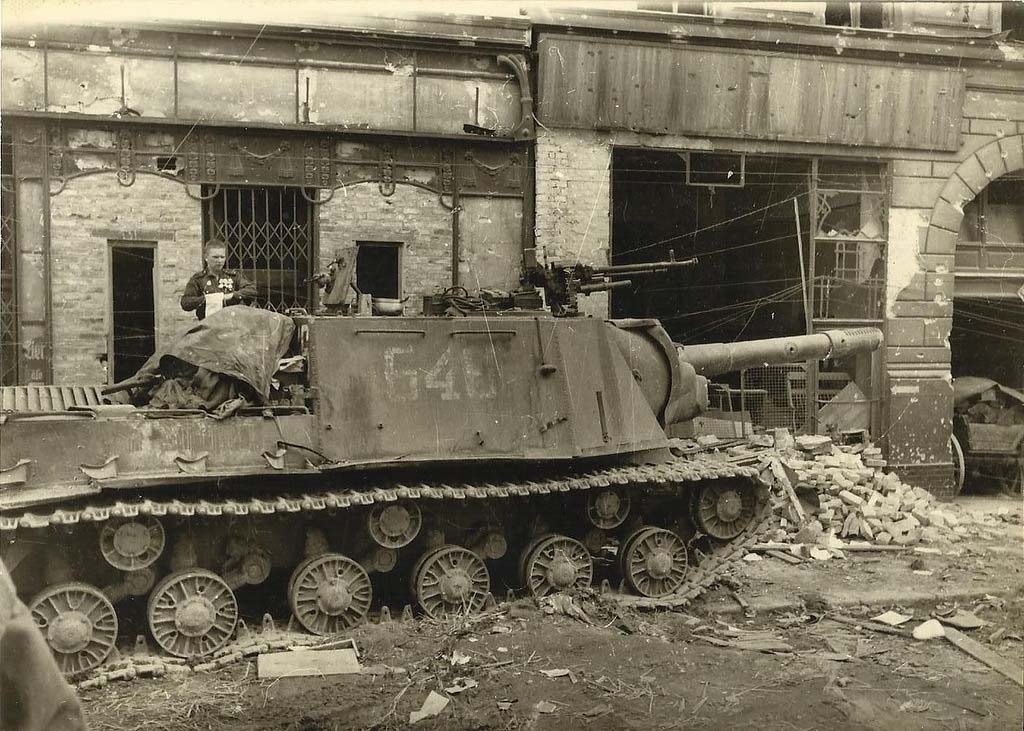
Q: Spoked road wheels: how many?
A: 6